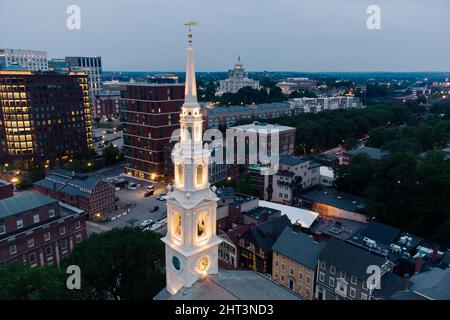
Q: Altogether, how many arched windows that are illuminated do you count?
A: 4